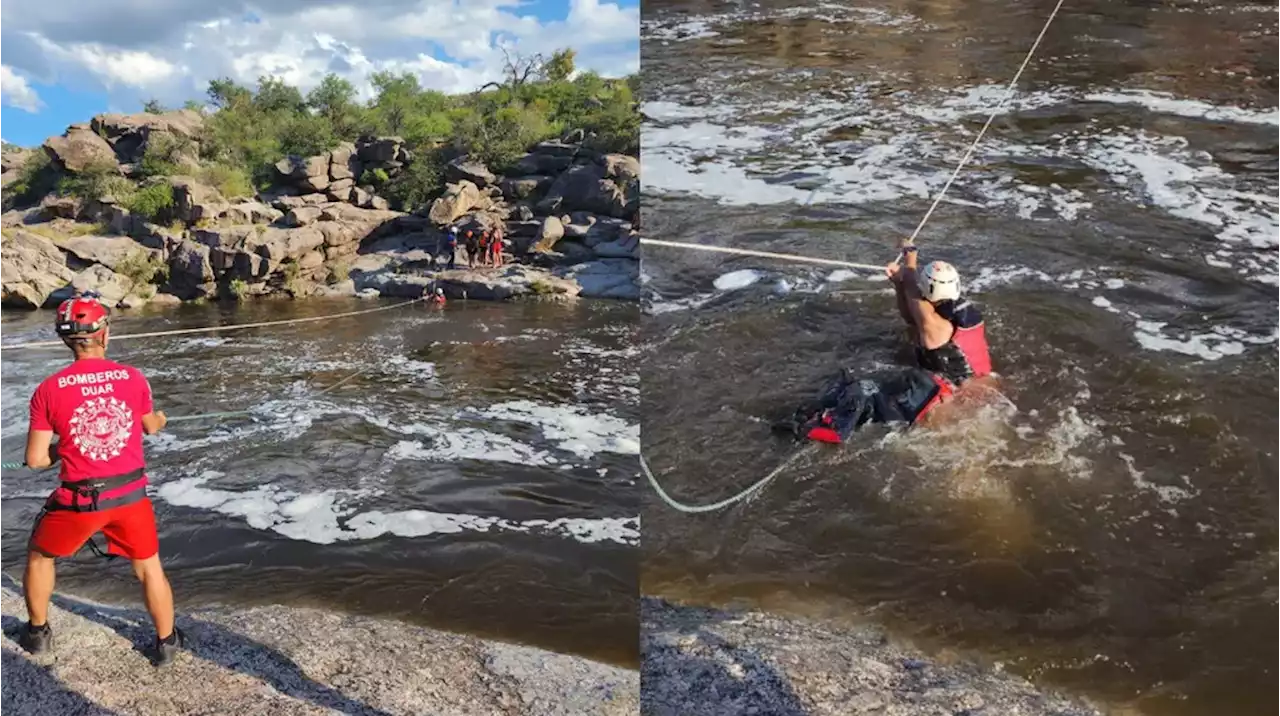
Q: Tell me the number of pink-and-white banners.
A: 0